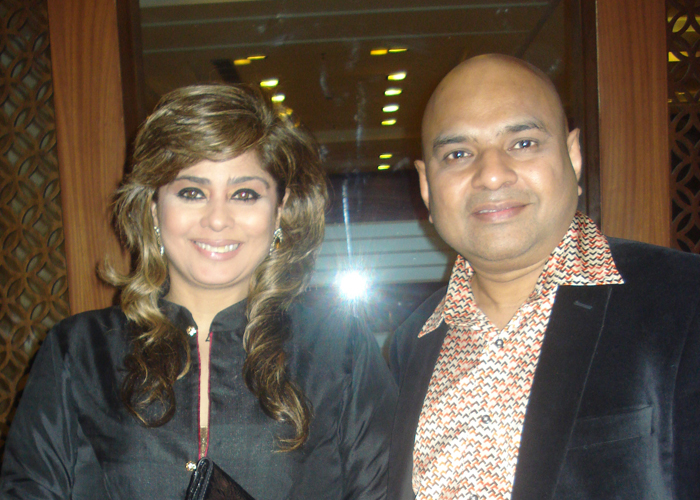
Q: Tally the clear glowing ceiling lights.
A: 12